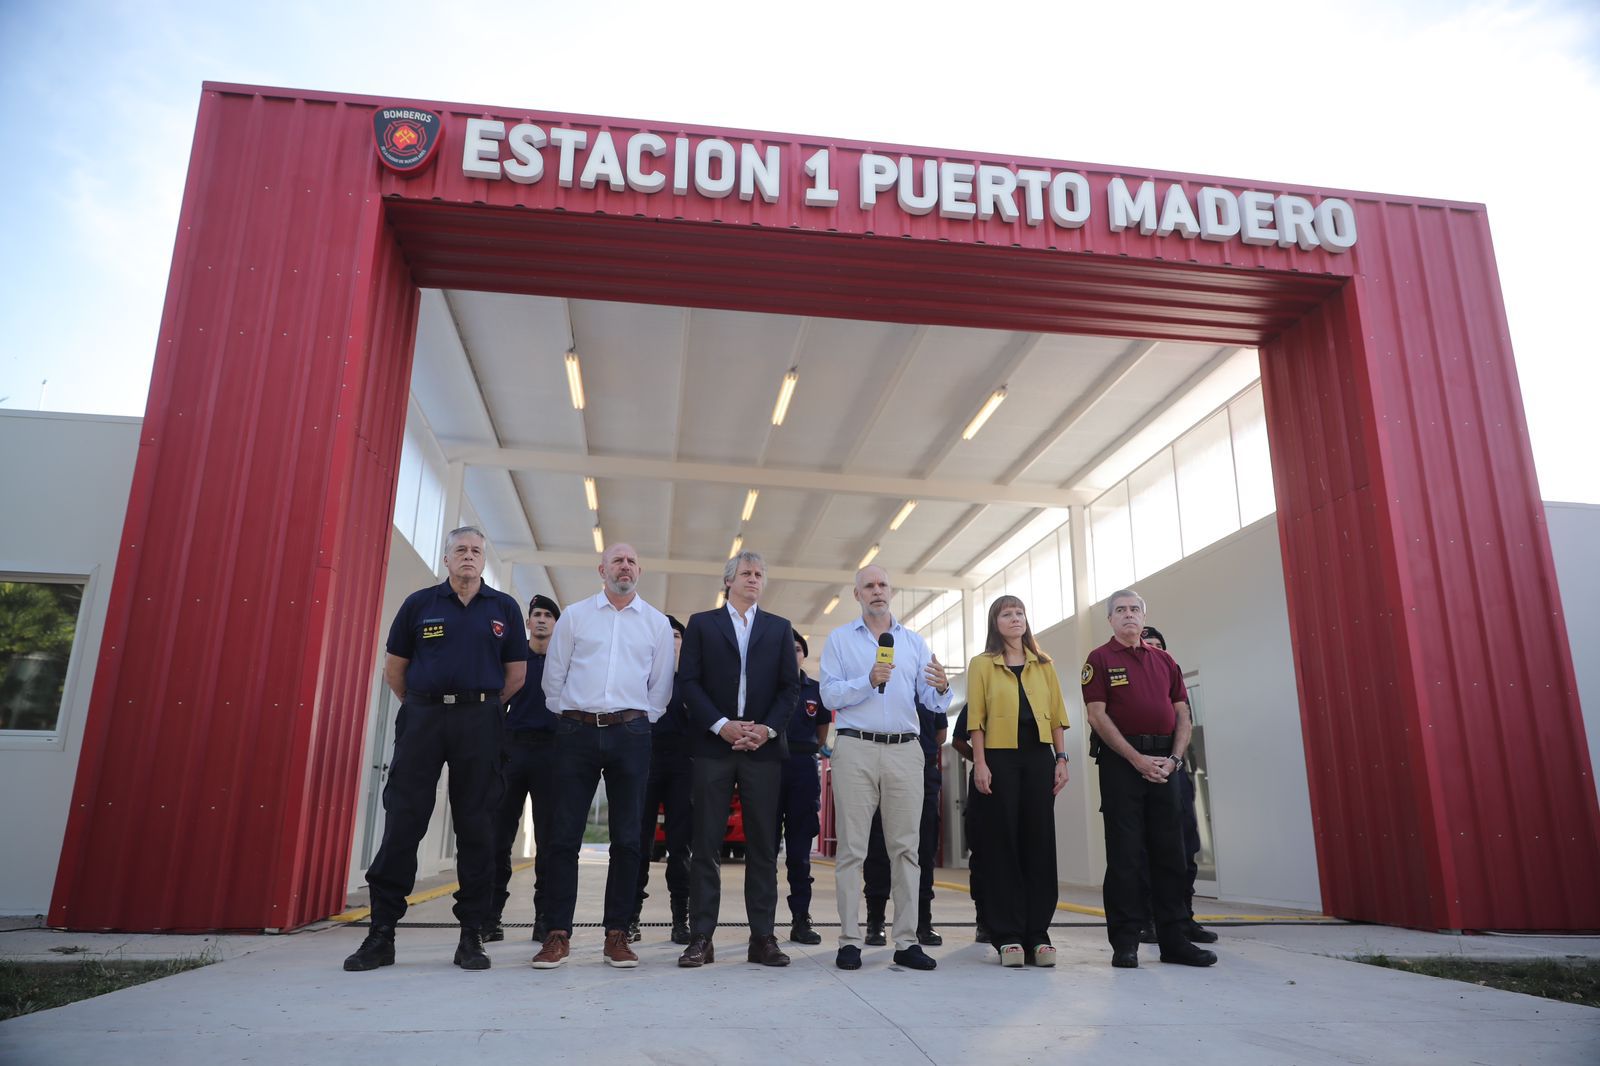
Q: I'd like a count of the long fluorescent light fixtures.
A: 11